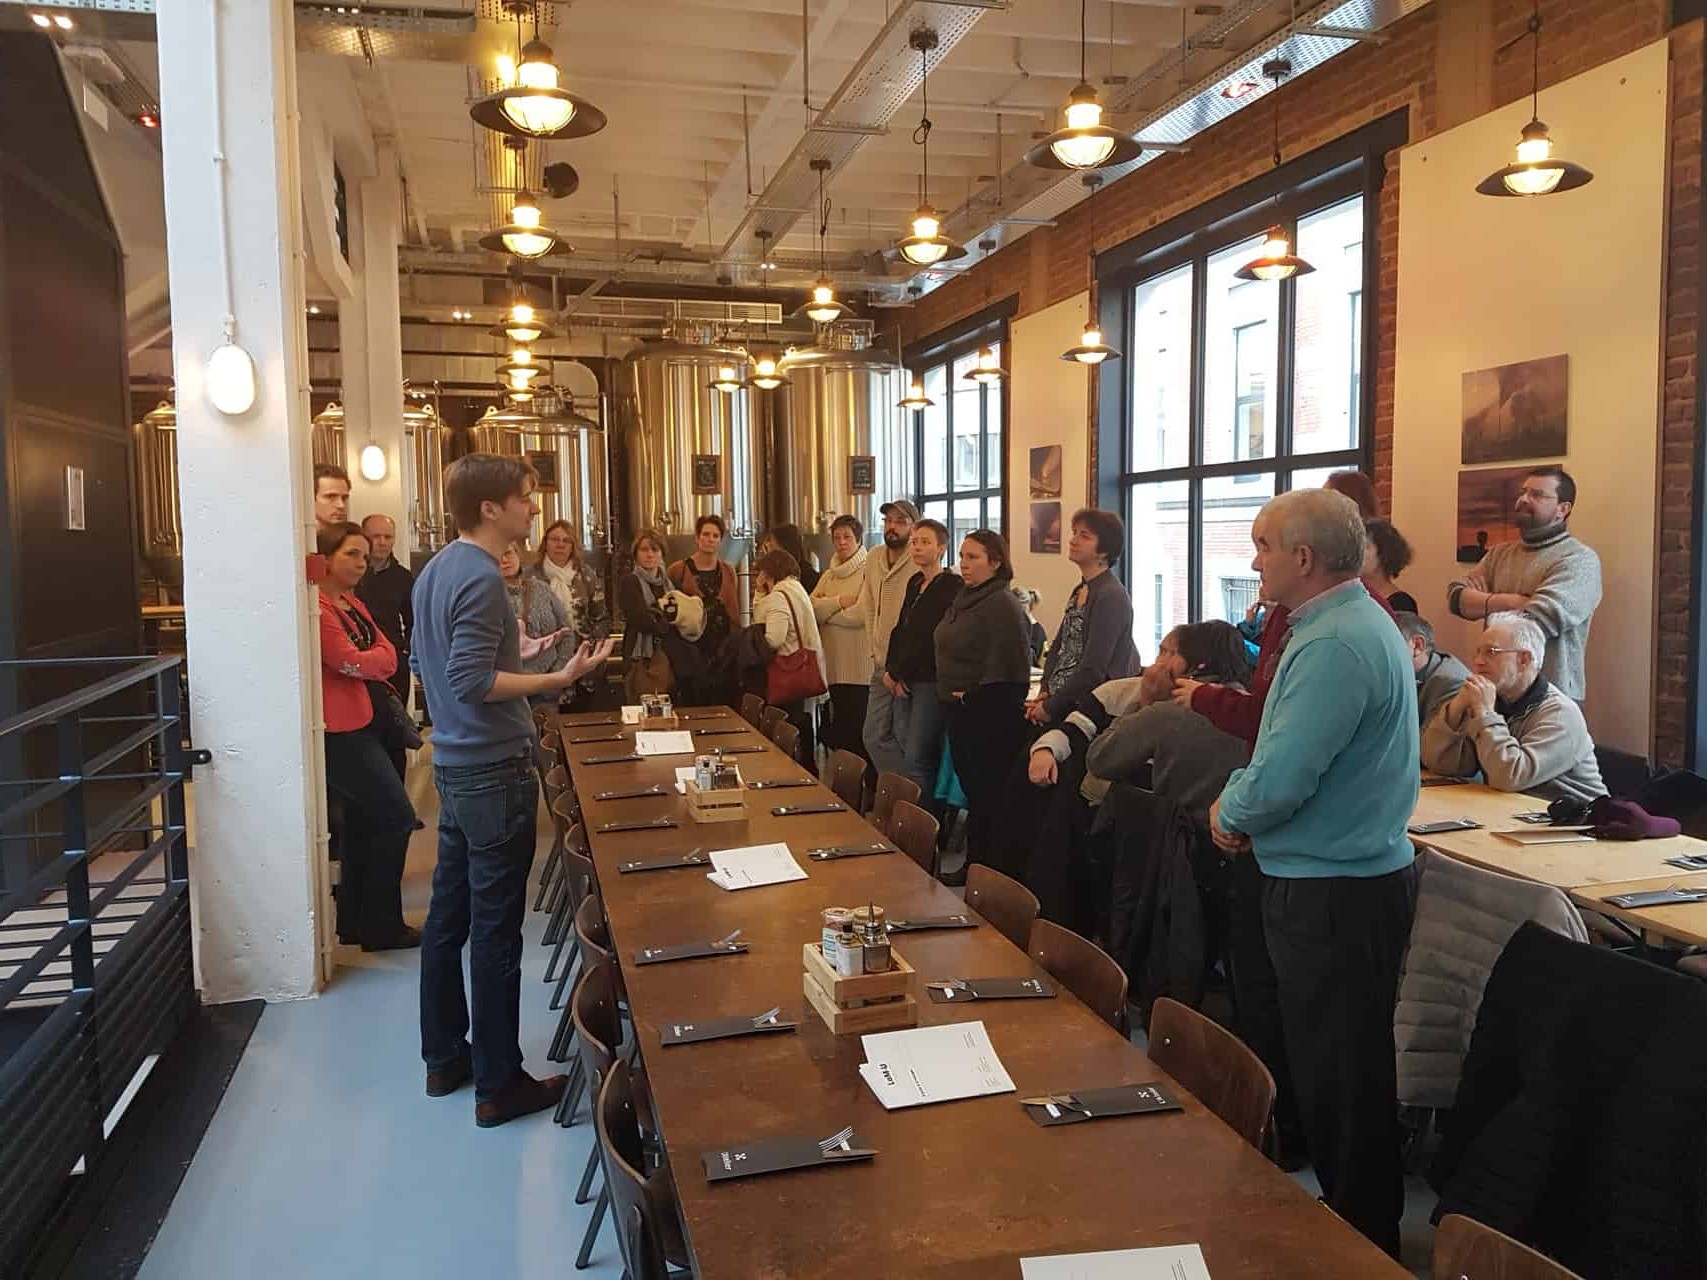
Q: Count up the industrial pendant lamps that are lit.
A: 15